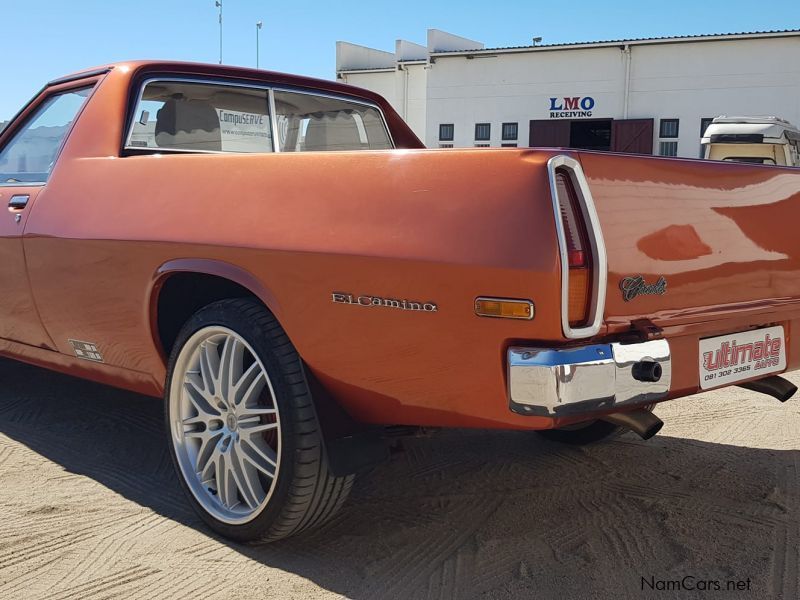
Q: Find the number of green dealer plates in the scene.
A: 0